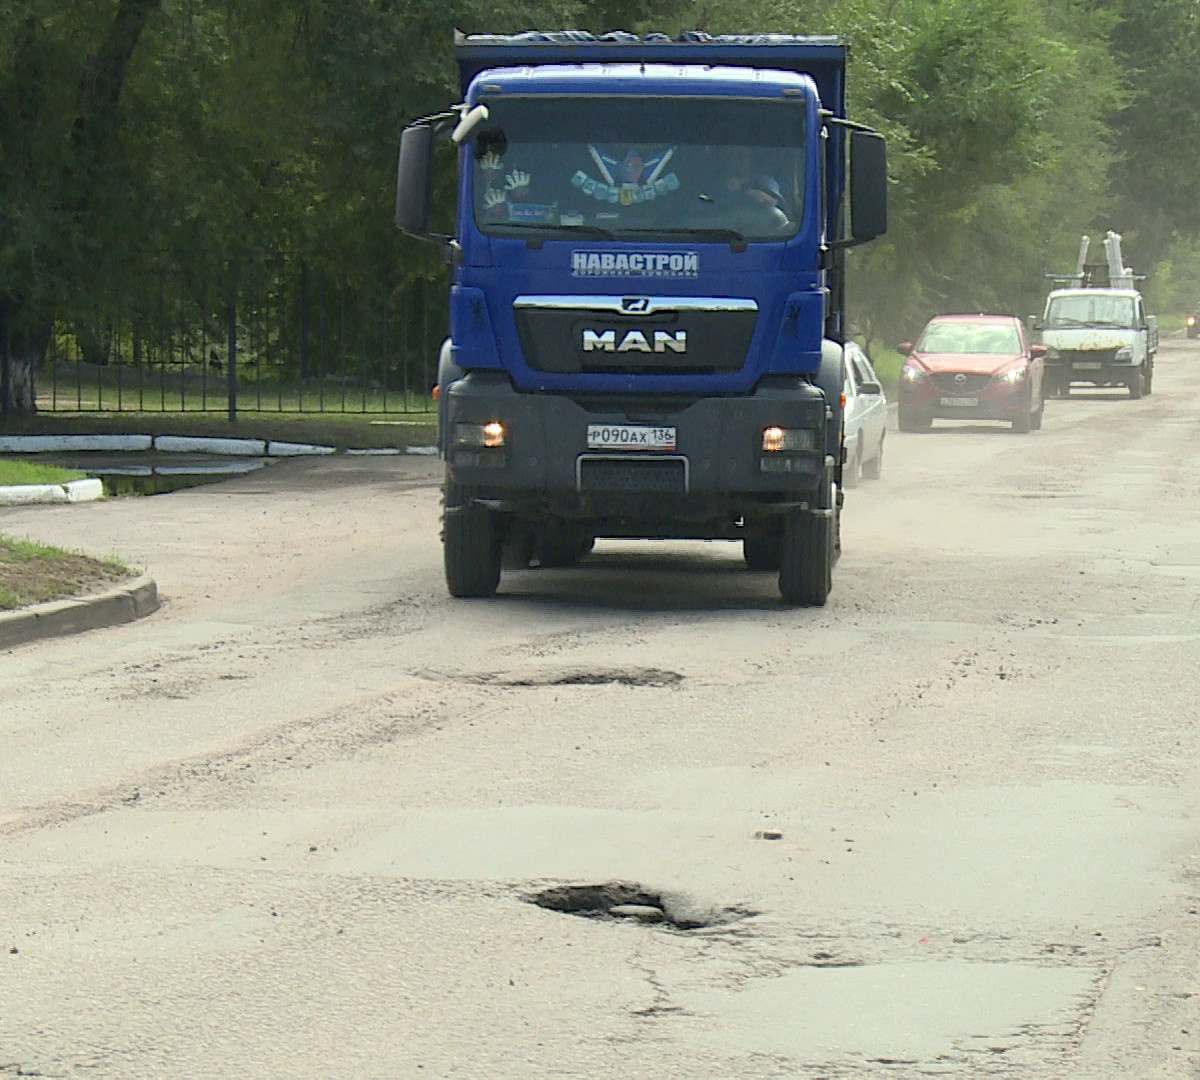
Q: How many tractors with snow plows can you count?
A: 0